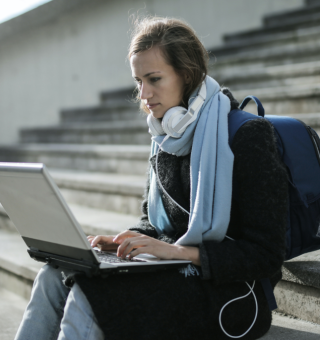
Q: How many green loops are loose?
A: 0